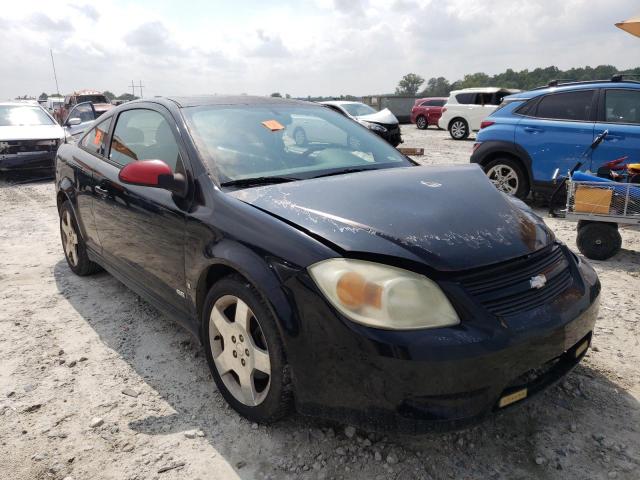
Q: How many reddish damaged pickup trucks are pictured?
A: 1